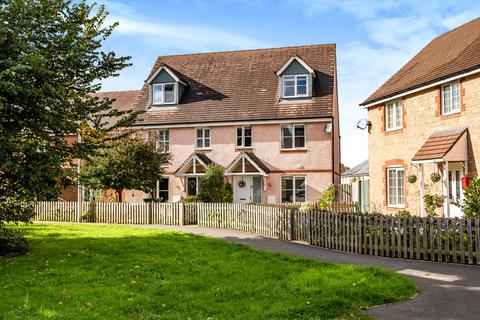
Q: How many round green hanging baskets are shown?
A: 2